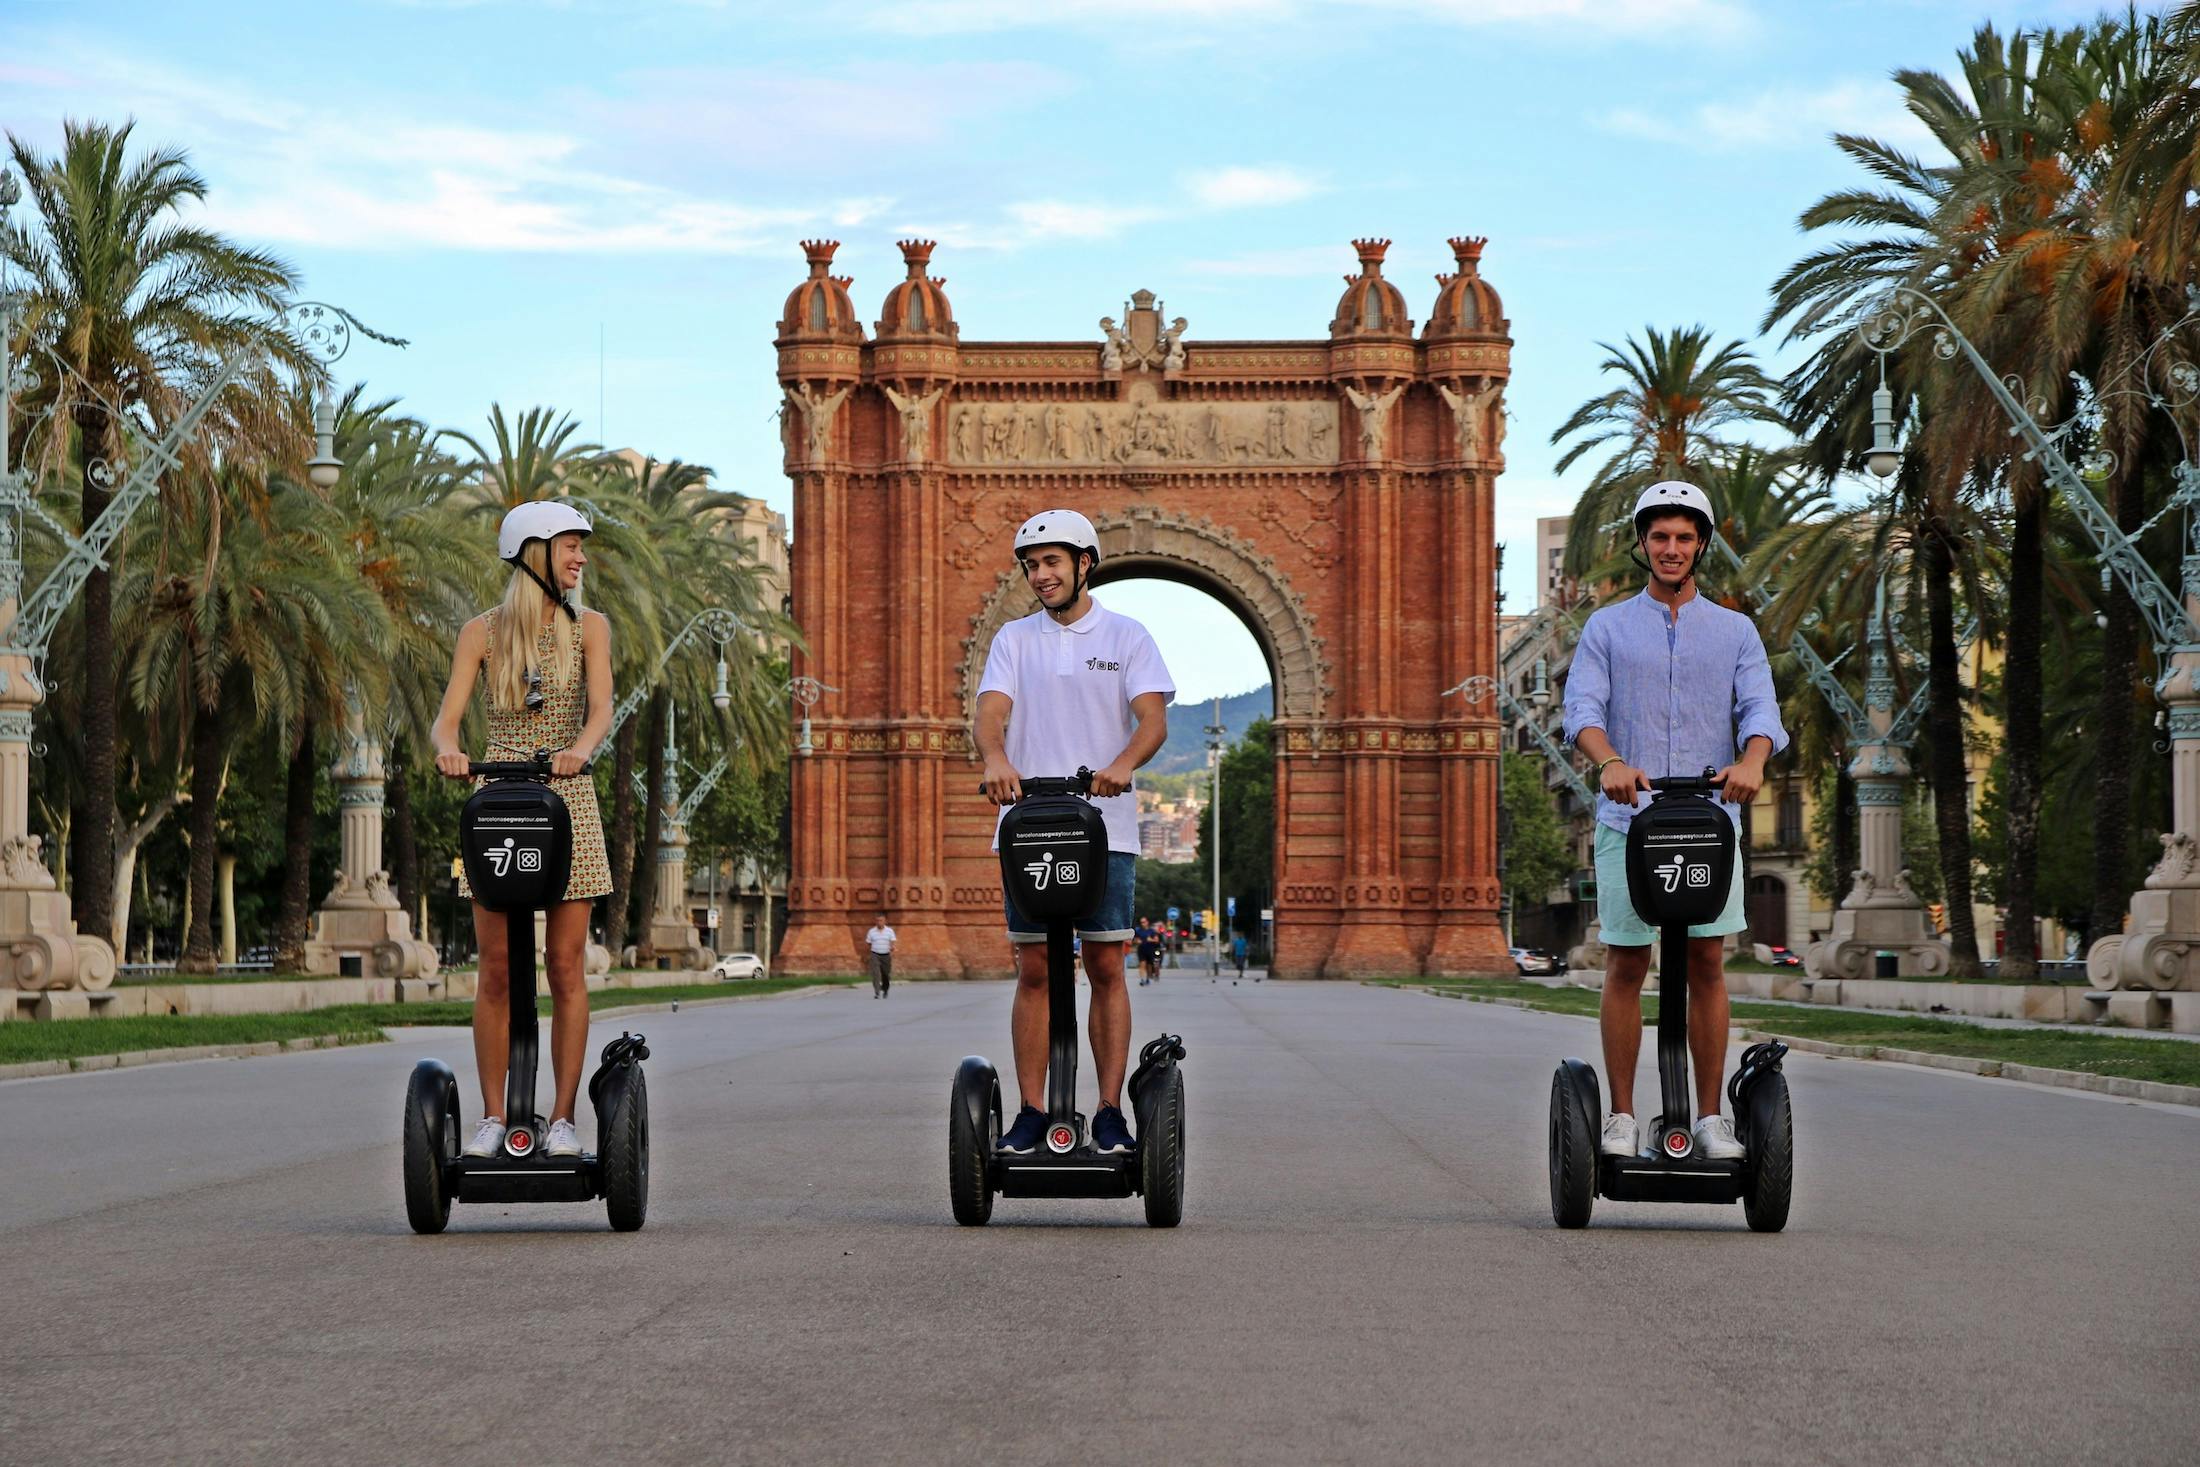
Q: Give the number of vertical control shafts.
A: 3